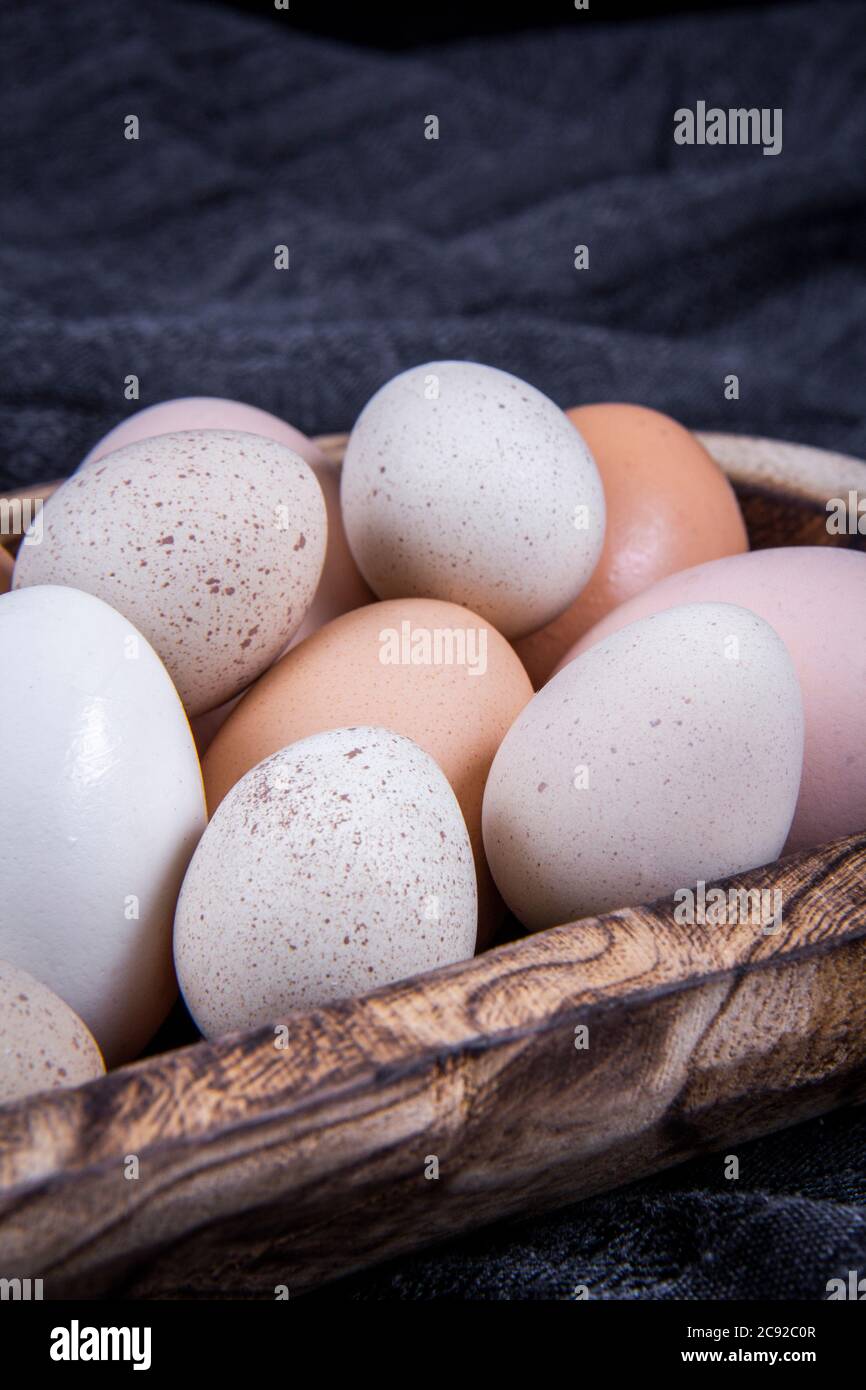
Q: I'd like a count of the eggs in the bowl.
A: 11